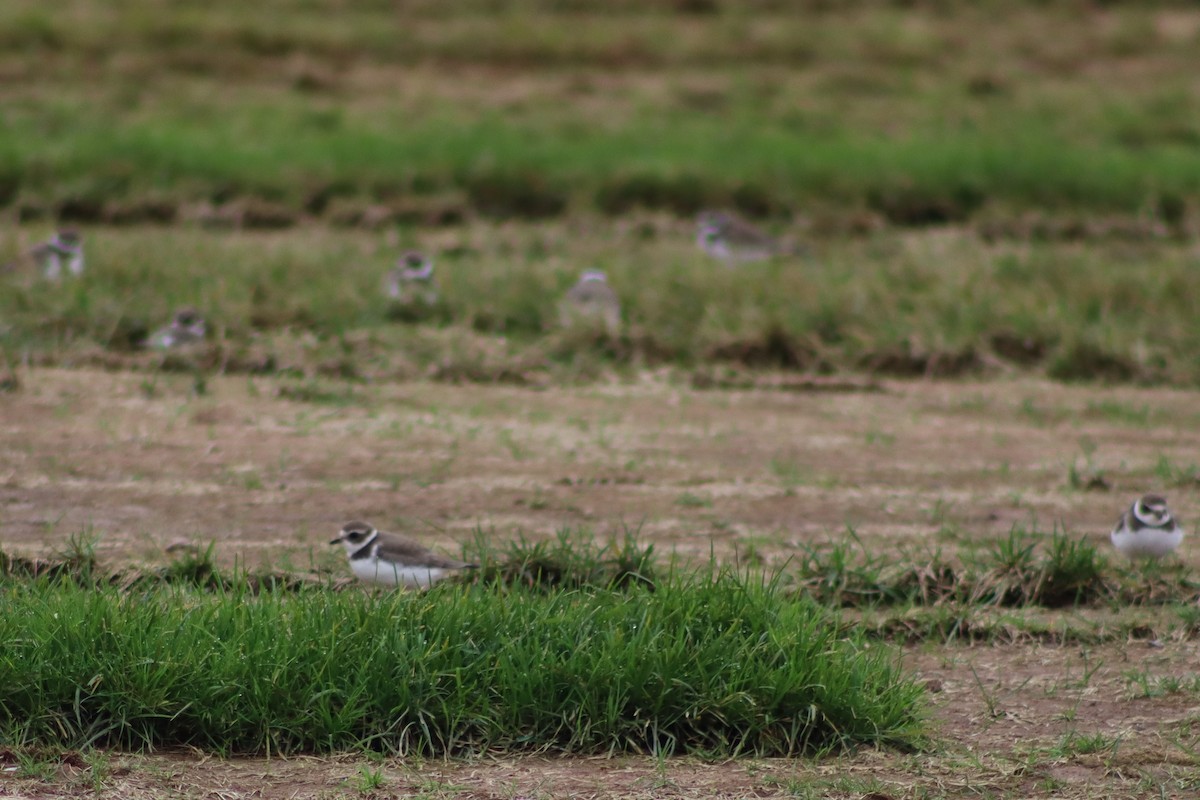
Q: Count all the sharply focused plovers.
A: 2